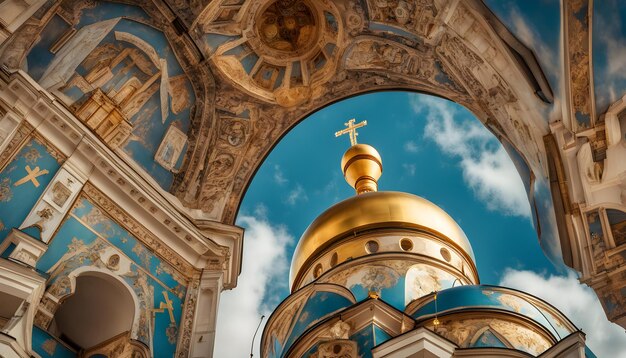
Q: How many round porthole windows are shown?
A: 5